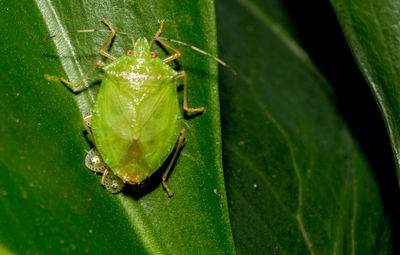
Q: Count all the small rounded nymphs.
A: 2